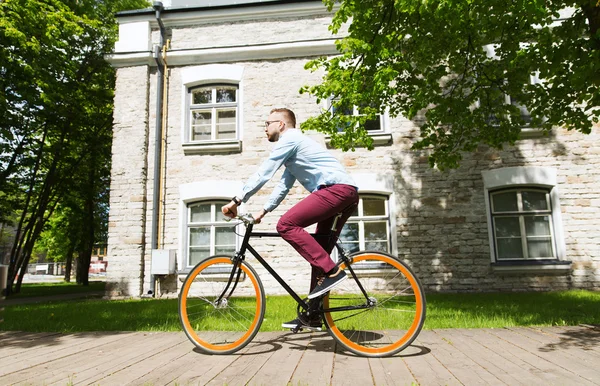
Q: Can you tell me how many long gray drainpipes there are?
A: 1